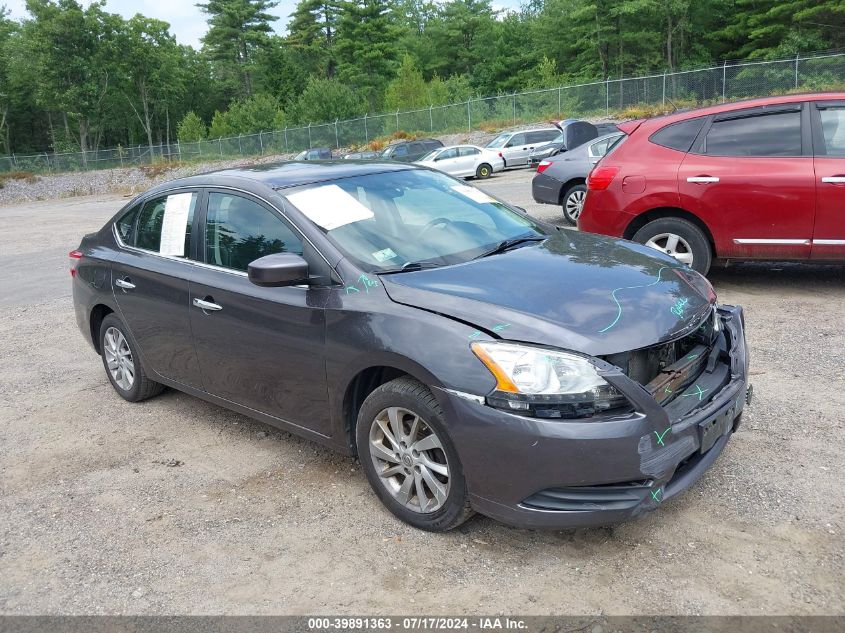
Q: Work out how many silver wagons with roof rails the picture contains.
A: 0